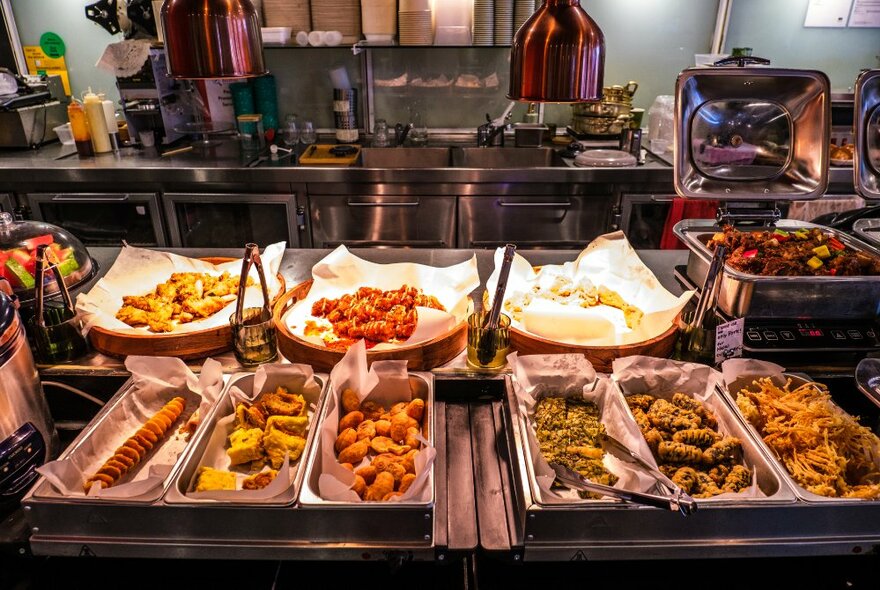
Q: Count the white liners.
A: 9